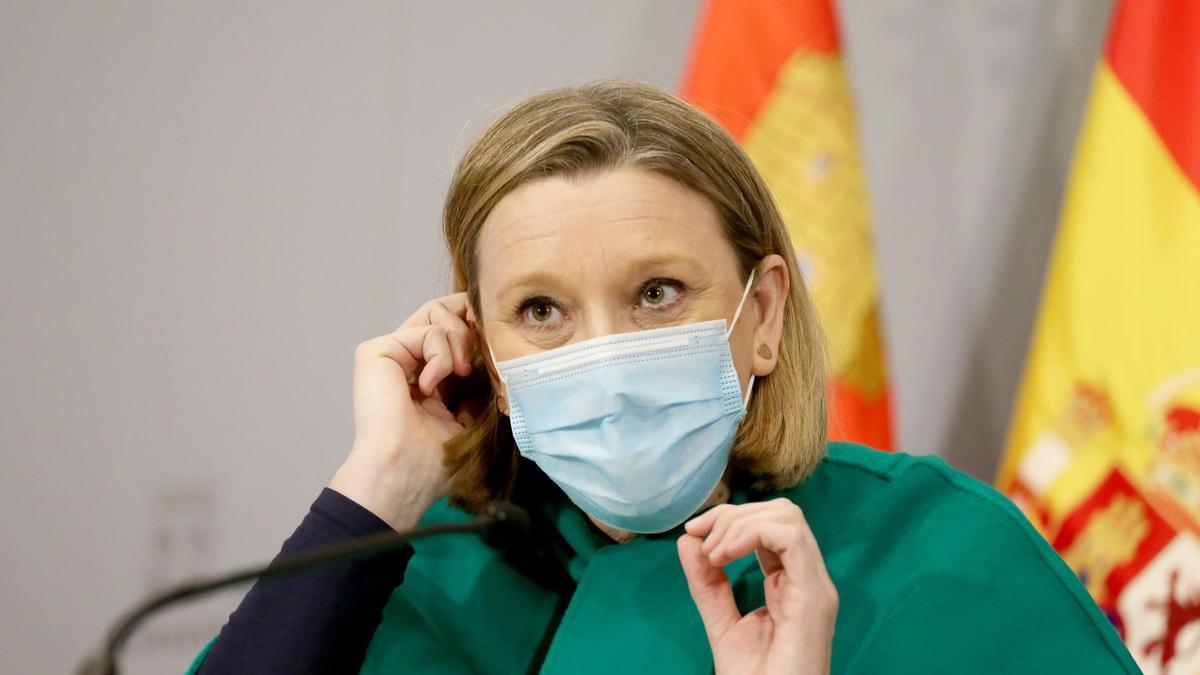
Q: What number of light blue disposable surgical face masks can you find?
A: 1